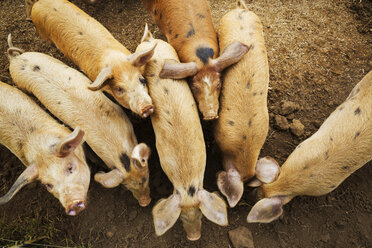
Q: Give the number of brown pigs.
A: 1